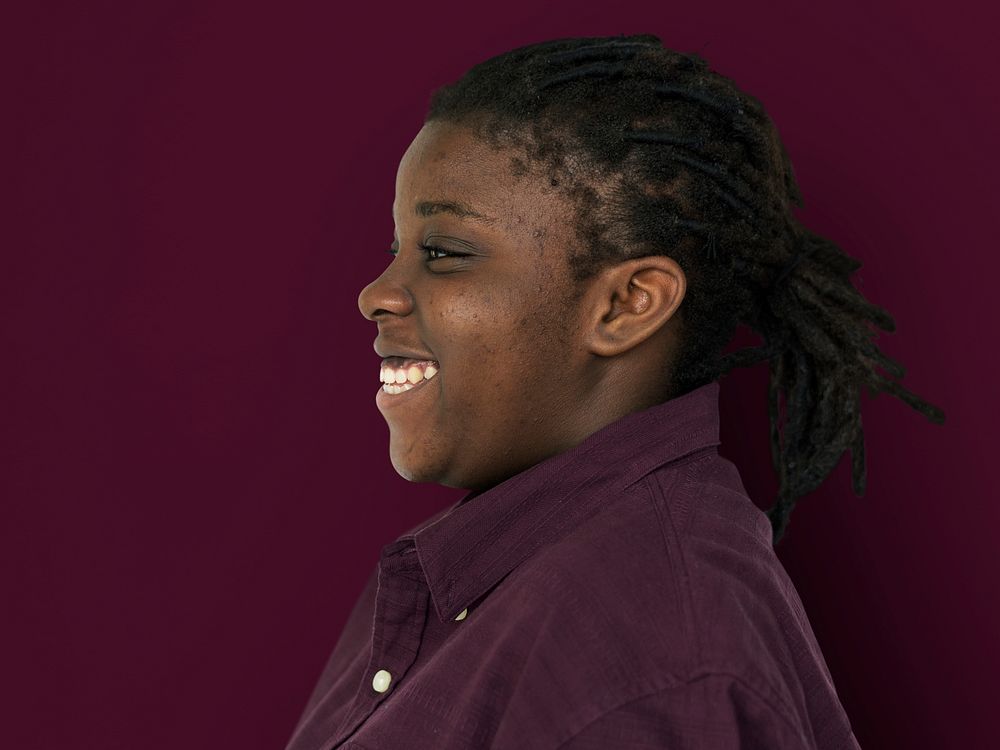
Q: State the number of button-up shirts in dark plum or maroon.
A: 1